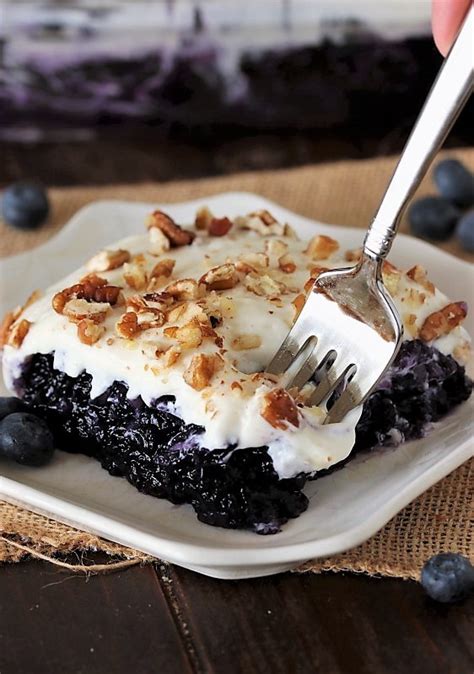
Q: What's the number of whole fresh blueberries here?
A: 7